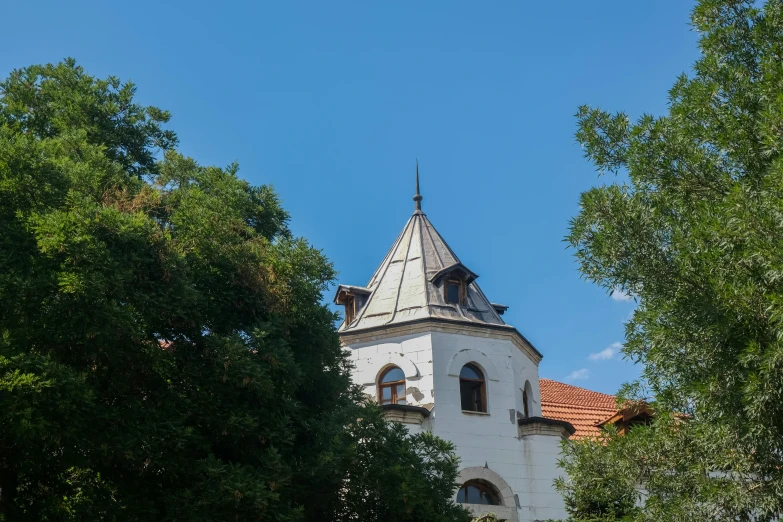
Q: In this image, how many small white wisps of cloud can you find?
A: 3